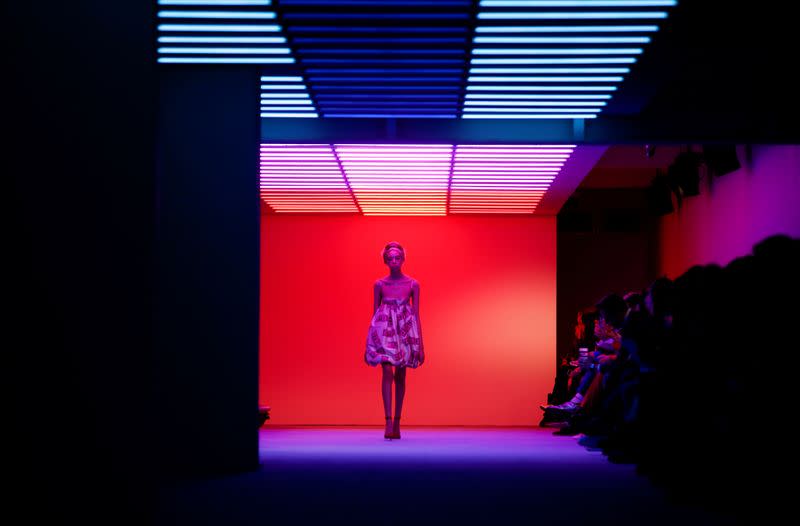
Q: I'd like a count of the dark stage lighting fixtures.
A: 3